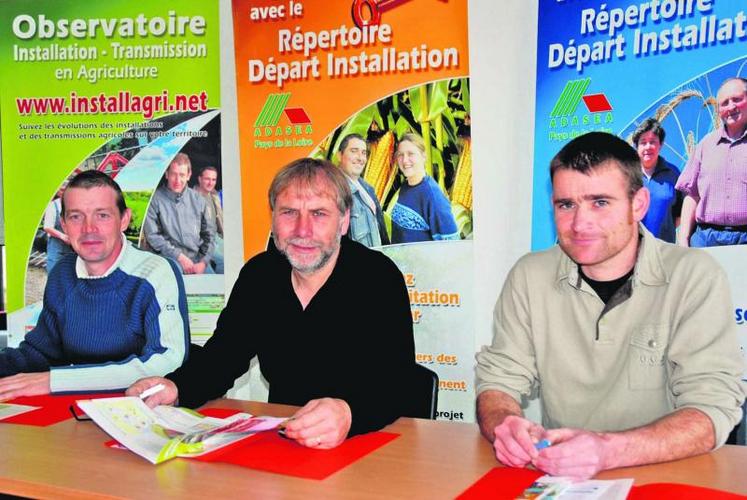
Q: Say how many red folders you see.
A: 3